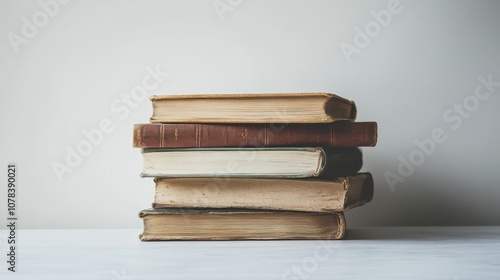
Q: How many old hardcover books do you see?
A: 5